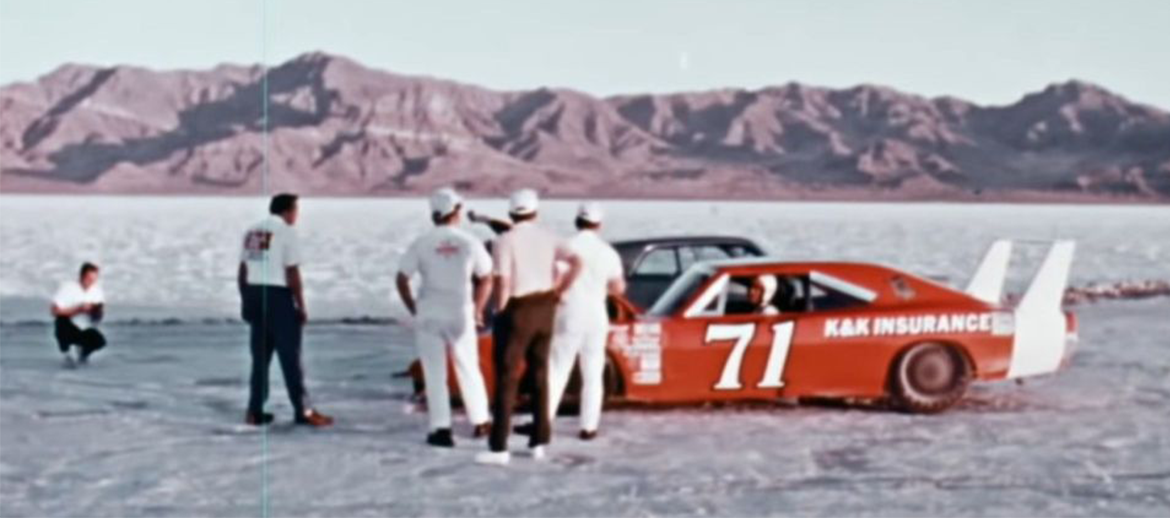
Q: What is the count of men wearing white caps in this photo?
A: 3